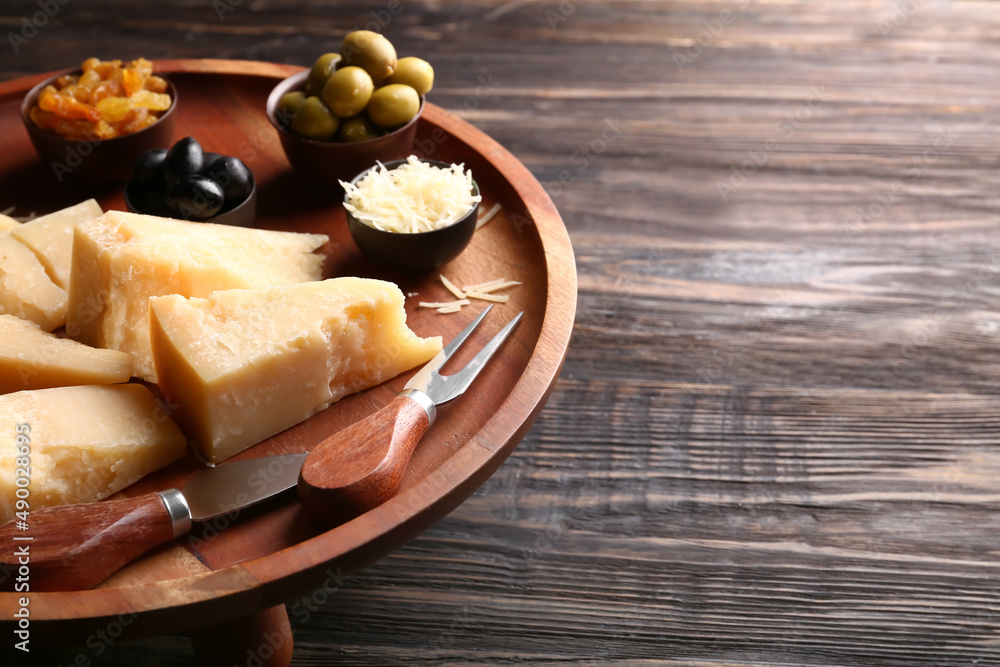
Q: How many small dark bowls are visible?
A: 4